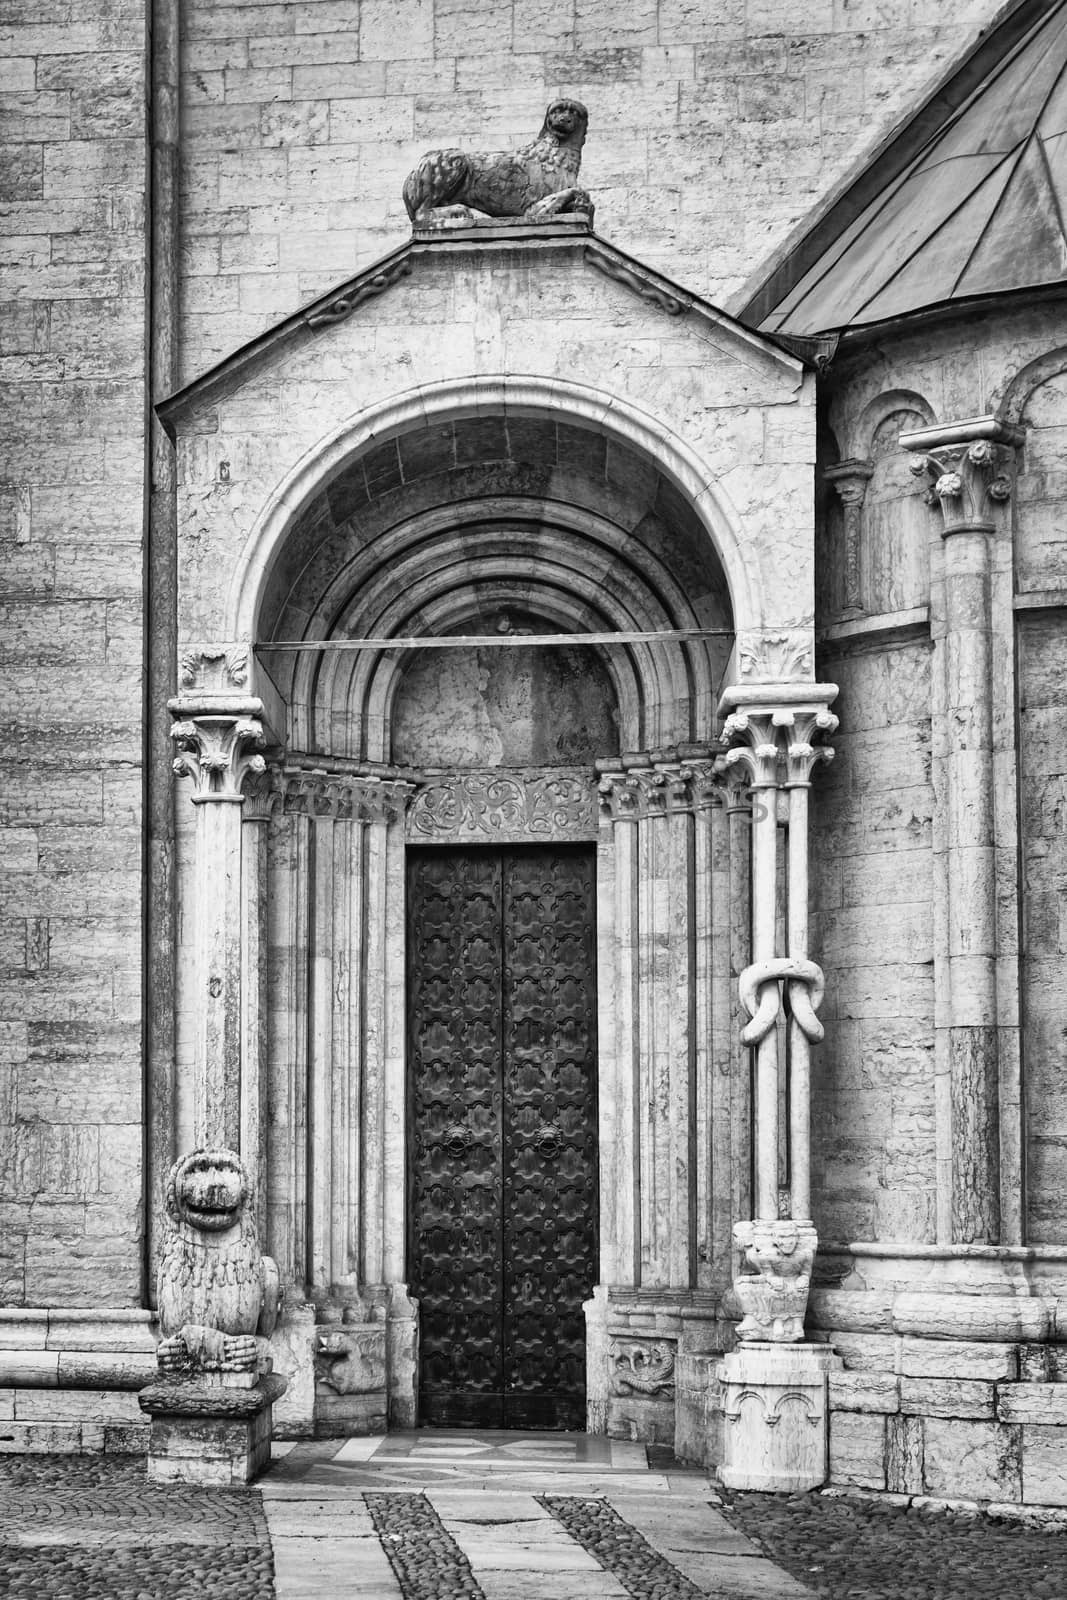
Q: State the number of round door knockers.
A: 2